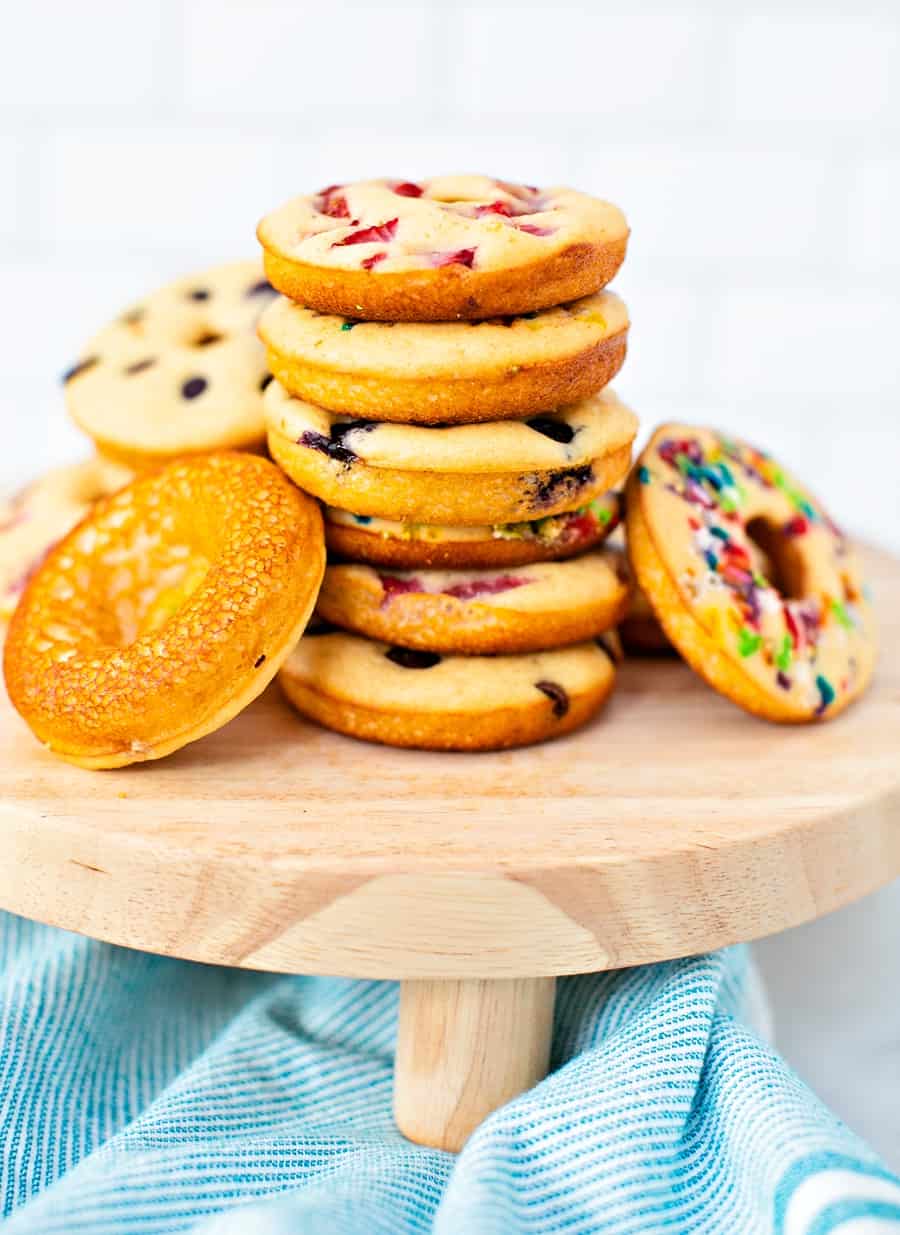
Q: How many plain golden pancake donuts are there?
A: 1